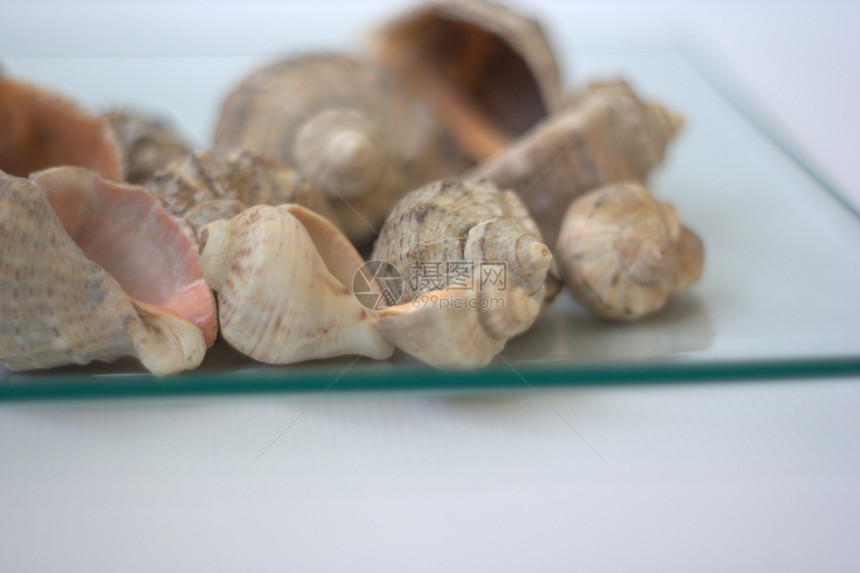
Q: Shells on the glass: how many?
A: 11